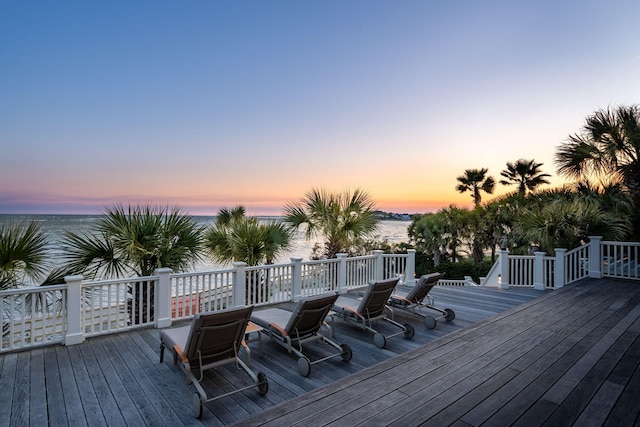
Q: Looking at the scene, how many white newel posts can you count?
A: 11